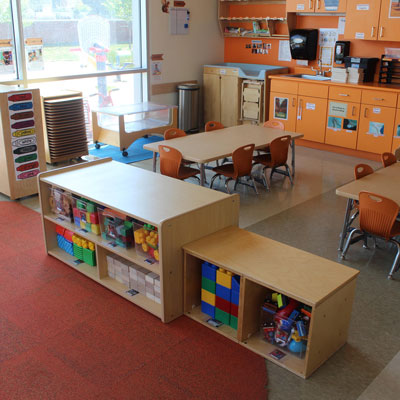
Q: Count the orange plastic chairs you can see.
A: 9